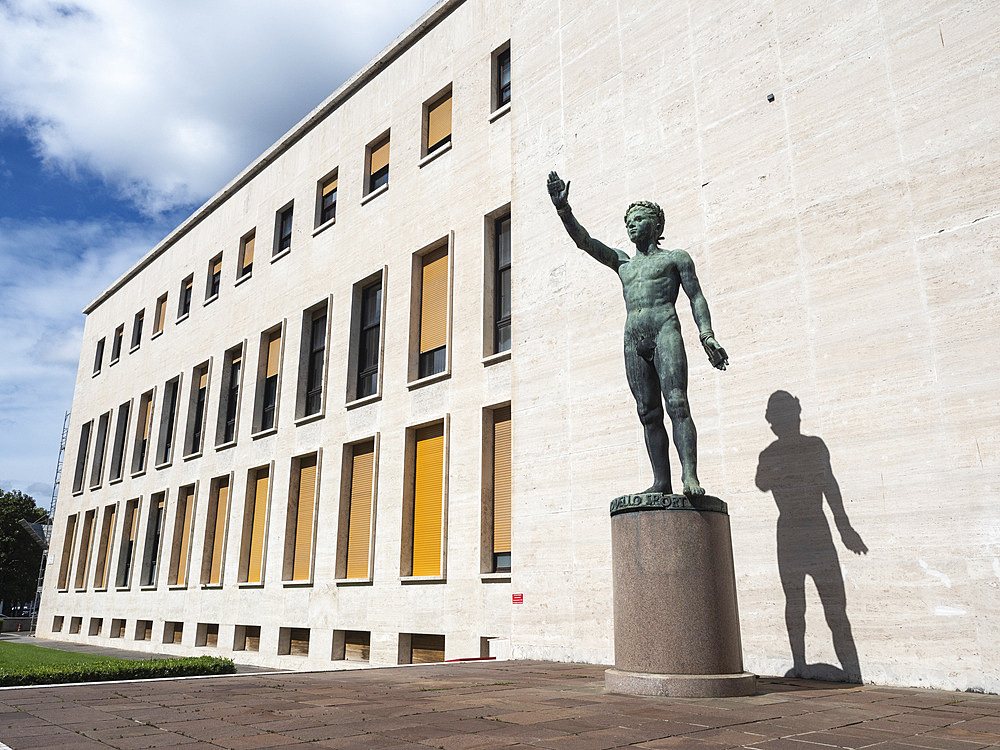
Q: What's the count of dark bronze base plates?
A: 1